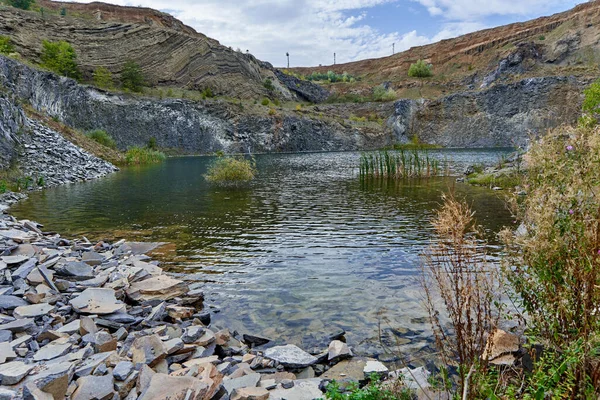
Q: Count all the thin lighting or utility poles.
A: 3